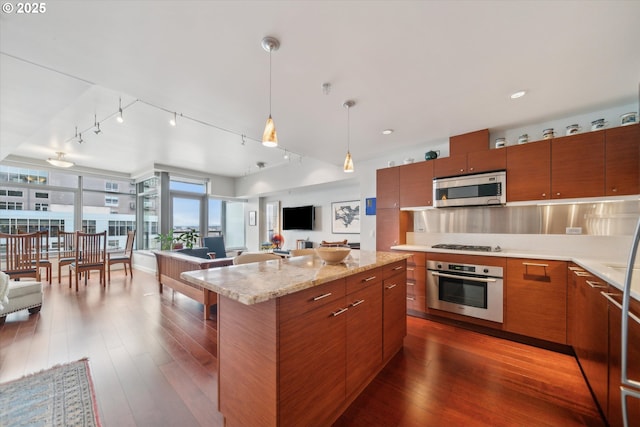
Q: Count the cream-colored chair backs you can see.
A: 2